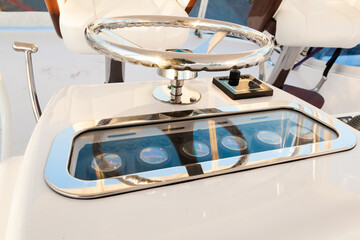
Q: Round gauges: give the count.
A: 6